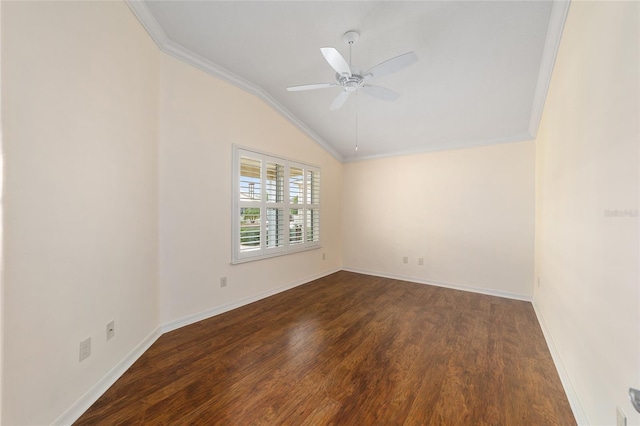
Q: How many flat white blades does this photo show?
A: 5